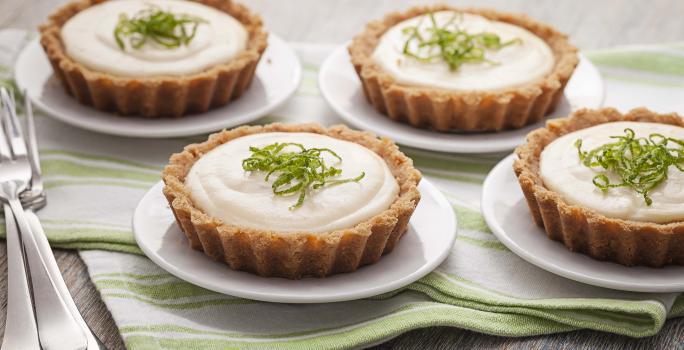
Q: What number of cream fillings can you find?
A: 4